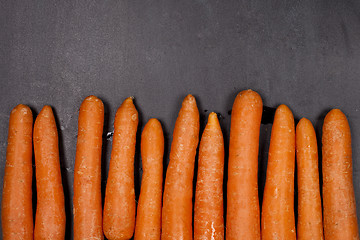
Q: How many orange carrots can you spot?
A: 11